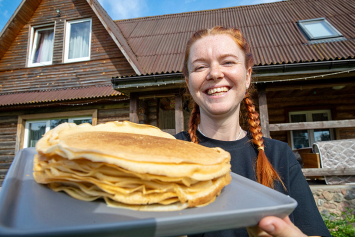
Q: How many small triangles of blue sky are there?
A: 2